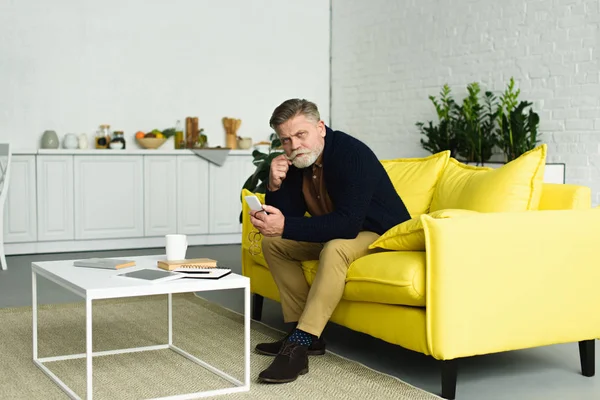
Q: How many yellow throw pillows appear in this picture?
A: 3